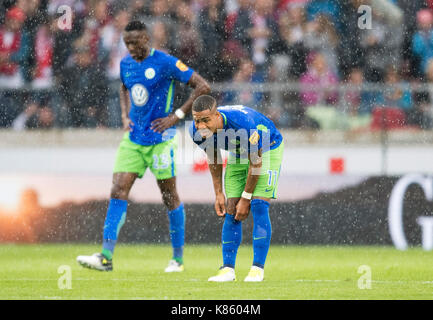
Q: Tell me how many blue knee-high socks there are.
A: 4